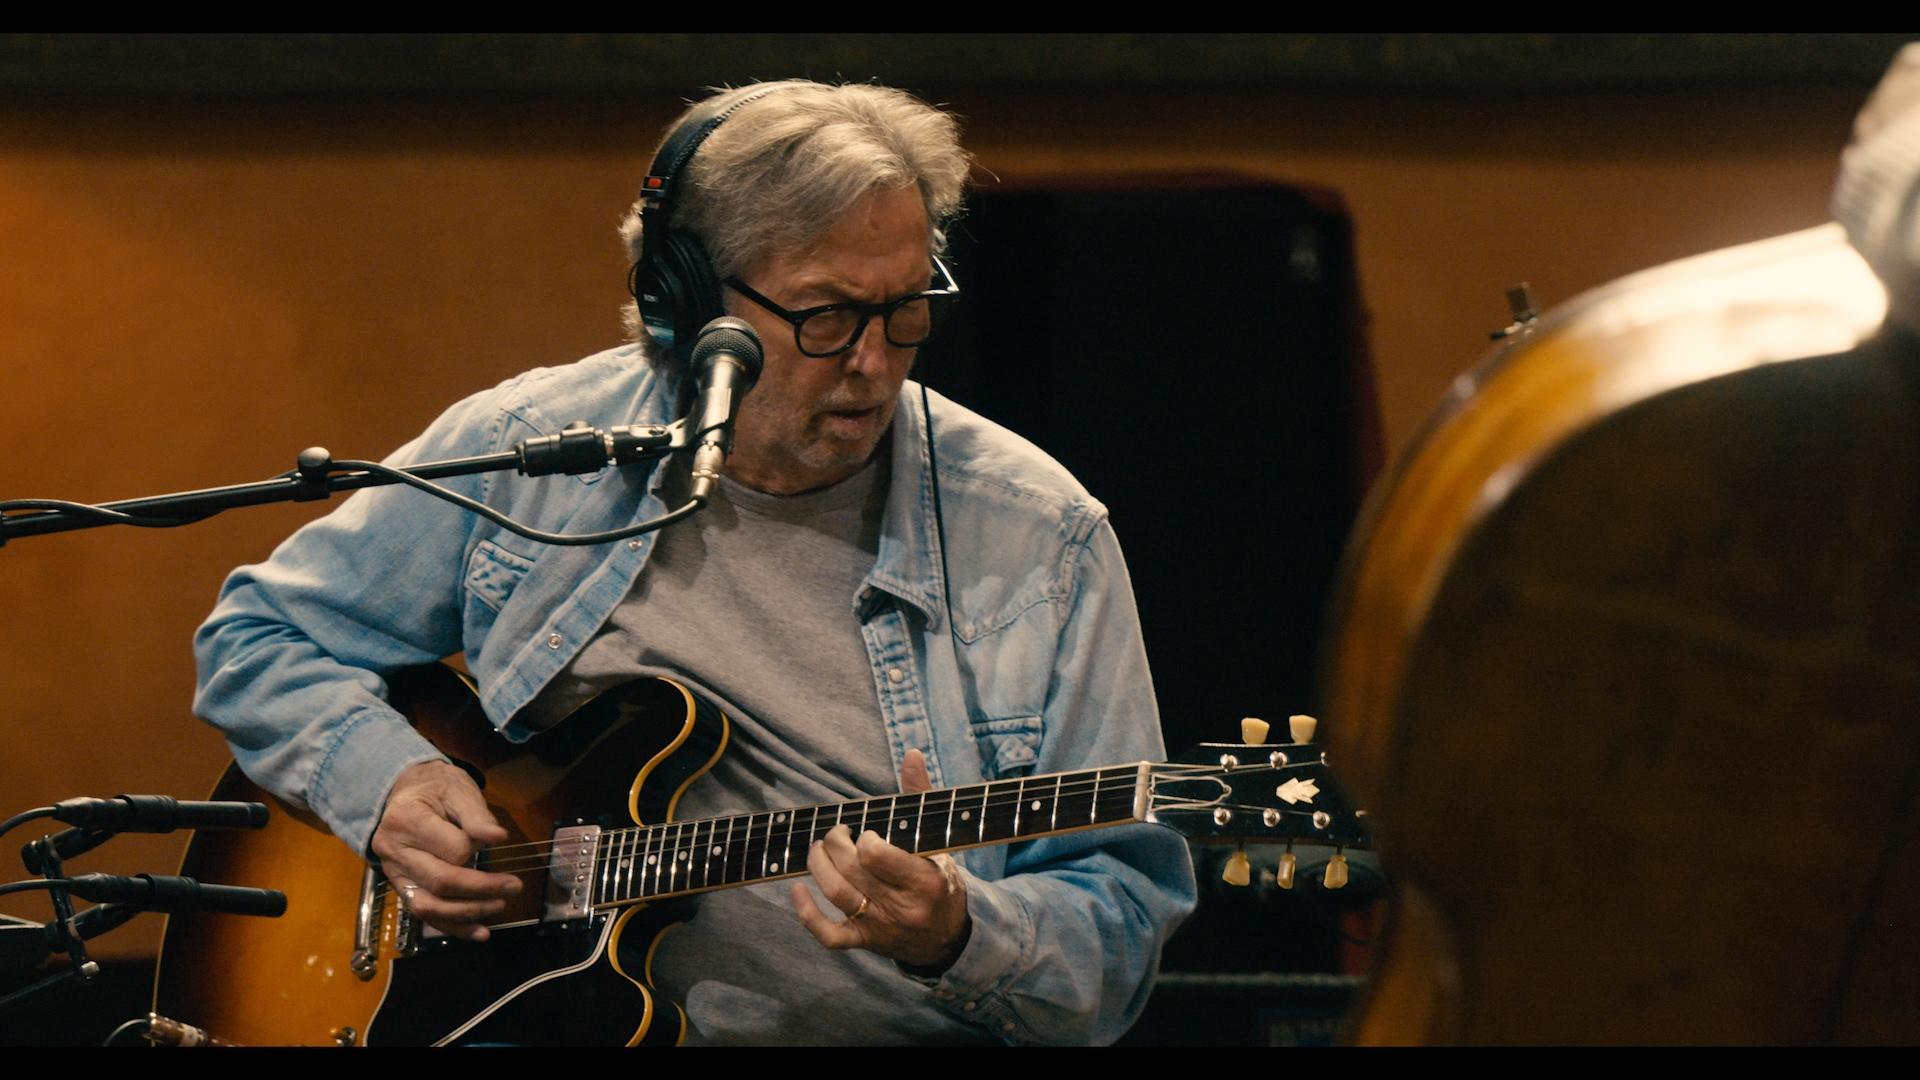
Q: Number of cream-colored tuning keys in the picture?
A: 5